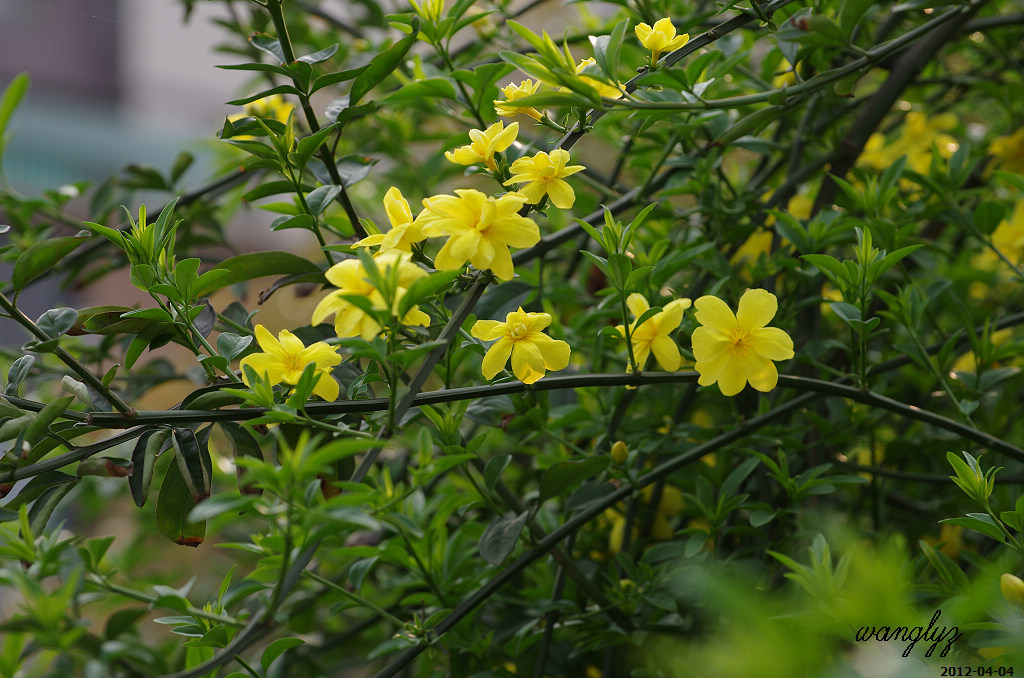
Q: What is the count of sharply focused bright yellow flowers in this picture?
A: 12